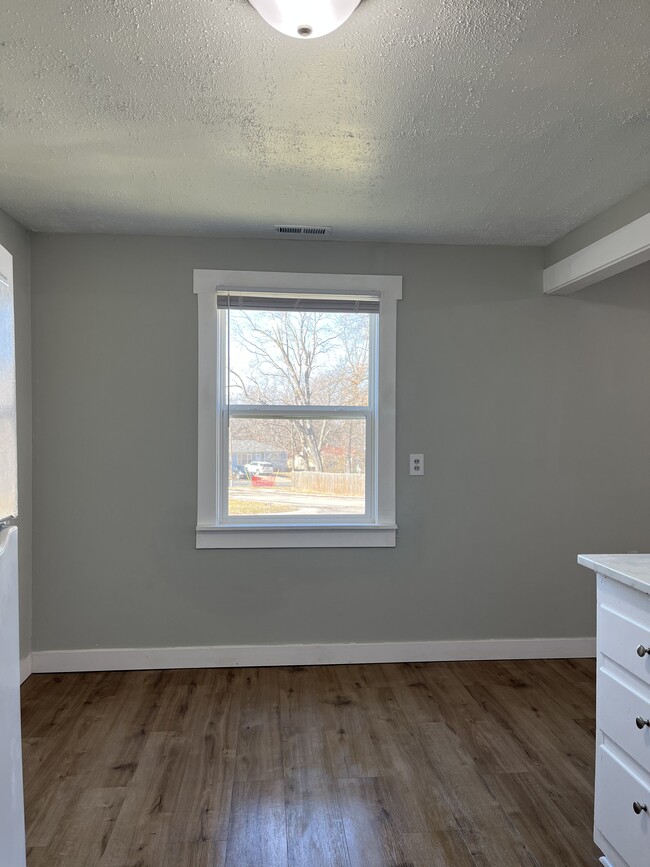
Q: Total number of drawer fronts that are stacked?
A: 3